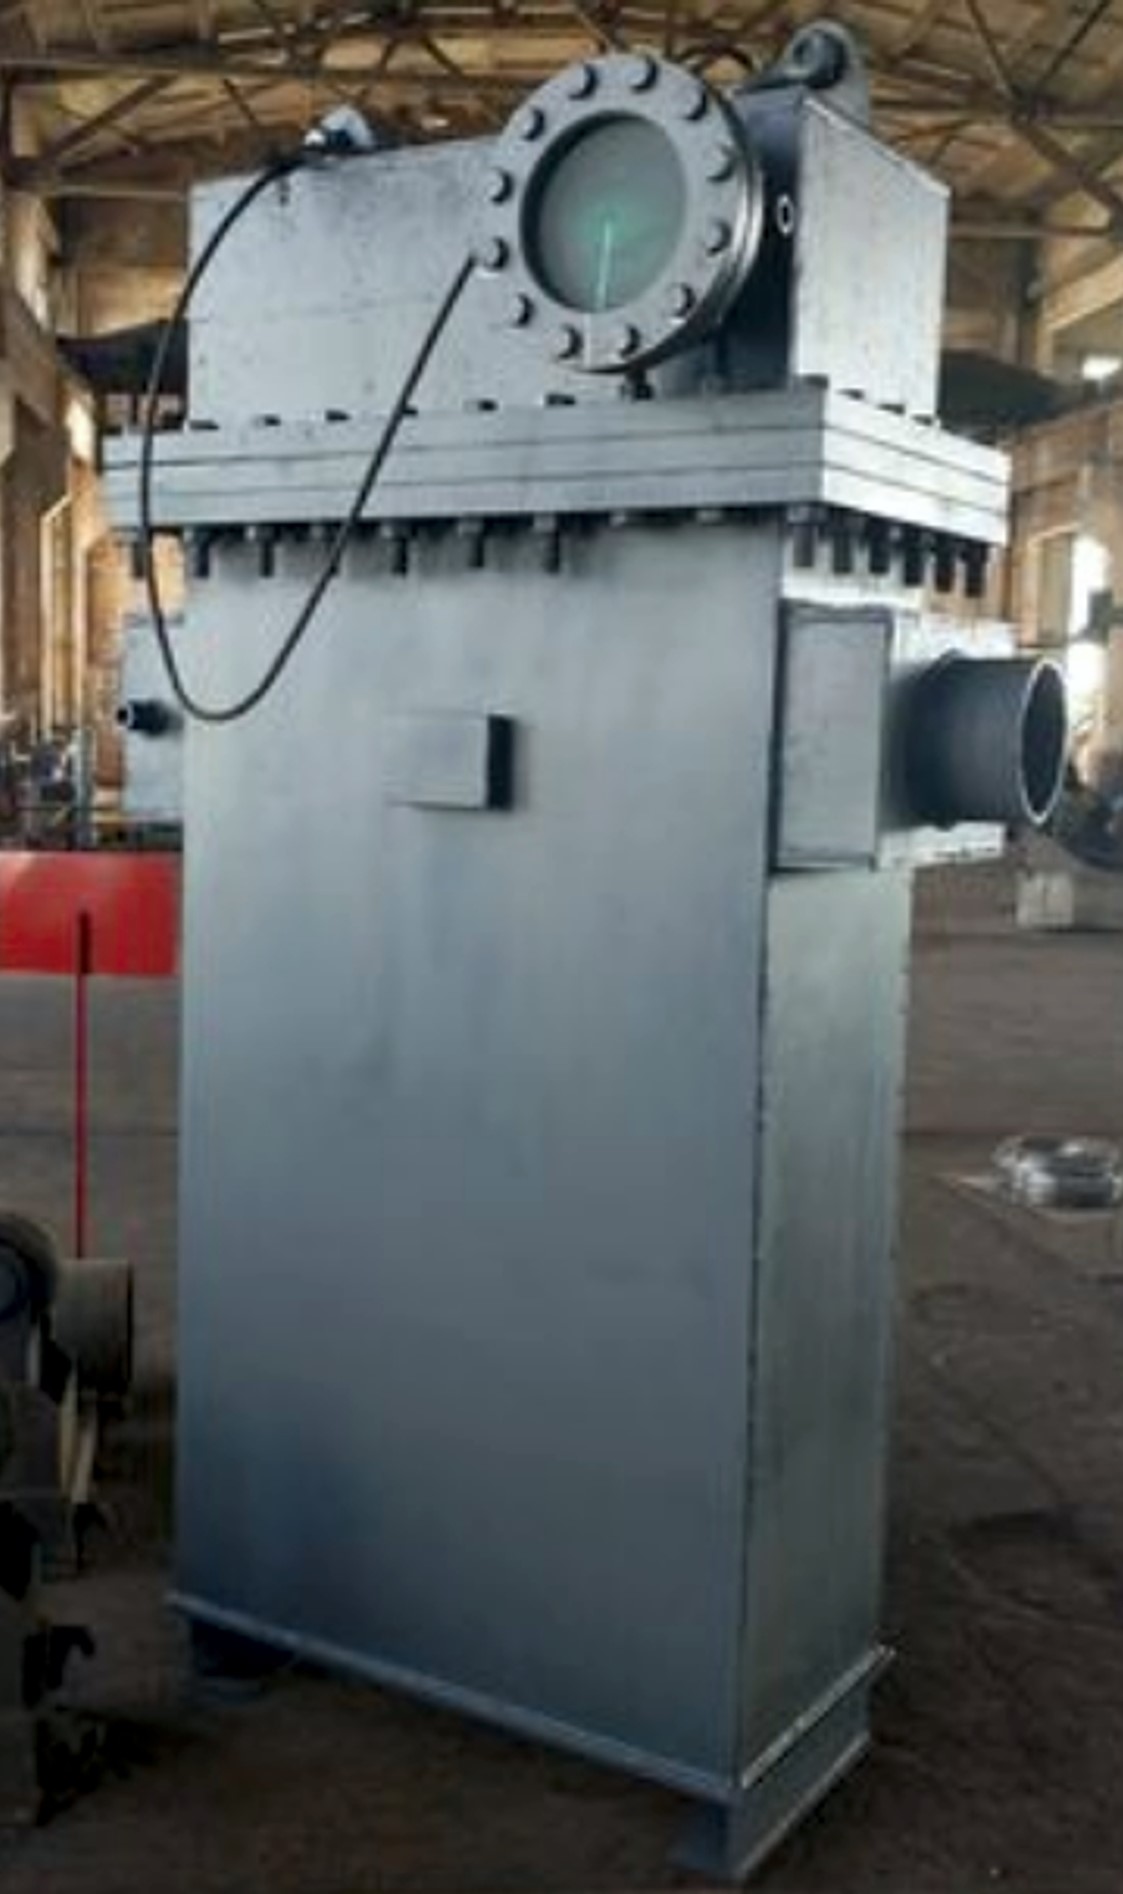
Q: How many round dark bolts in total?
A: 12